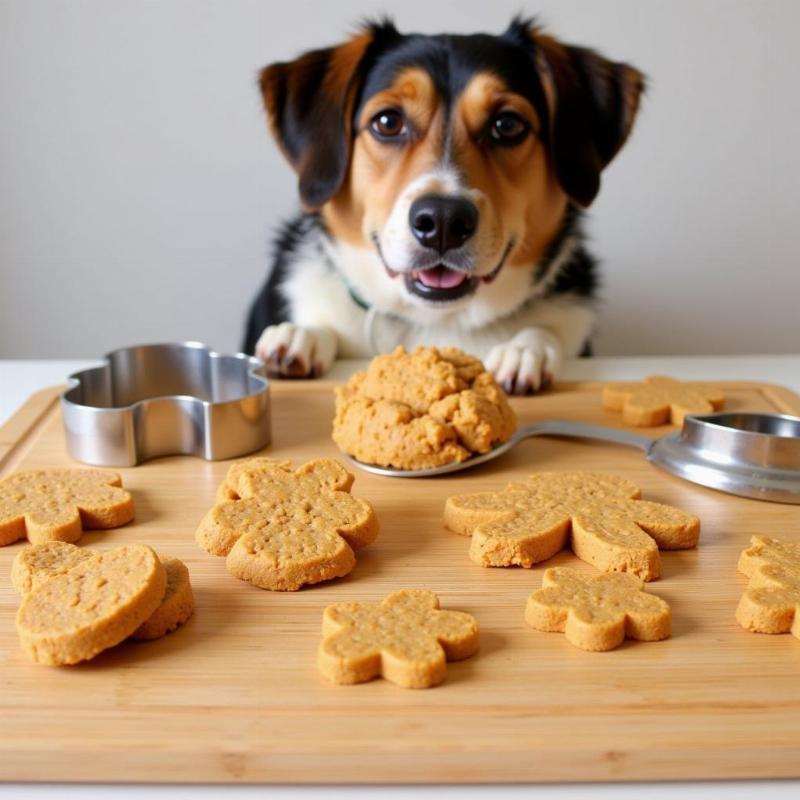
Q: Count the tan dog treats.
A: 9